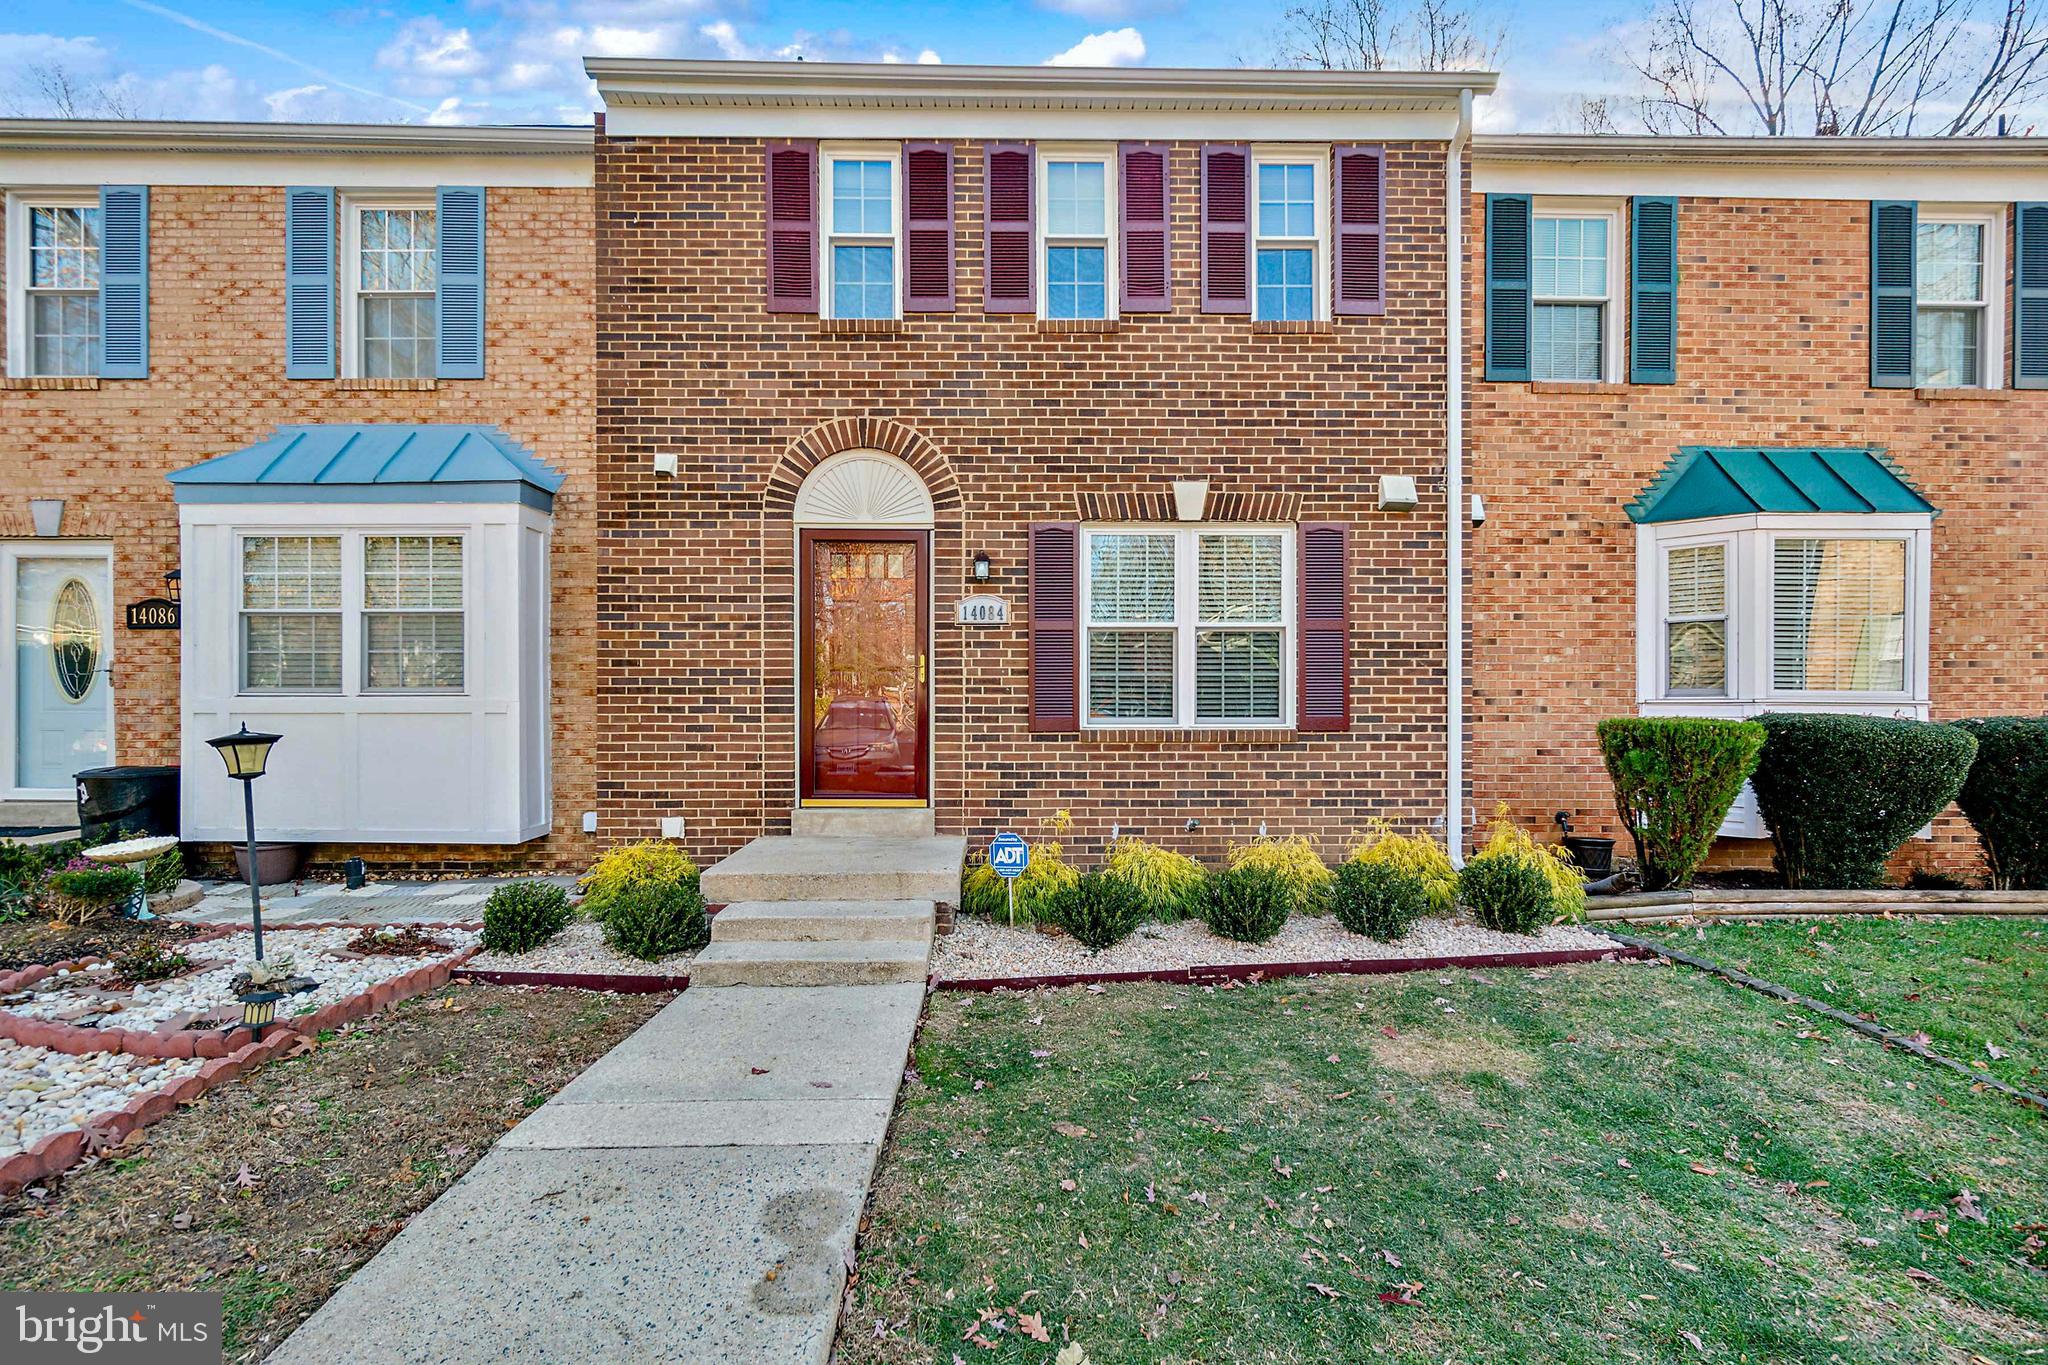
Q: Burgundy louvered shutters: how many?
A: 8